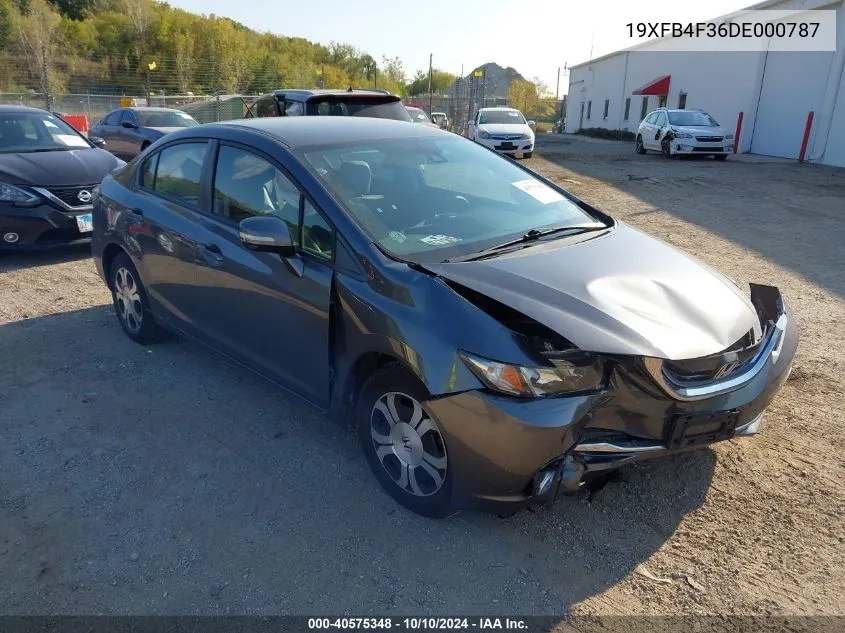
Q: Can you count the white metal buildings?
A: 1